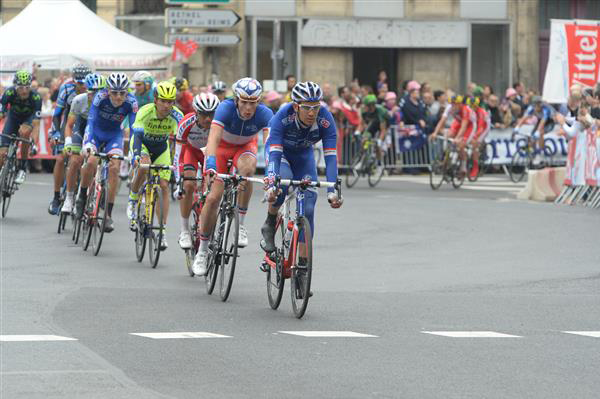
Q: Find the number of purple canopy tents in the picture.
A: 0